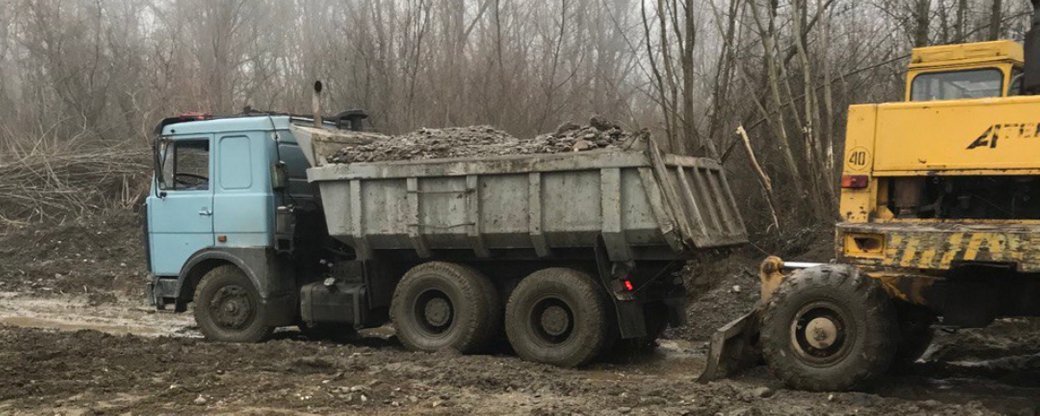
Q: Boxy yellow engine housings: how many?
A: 1